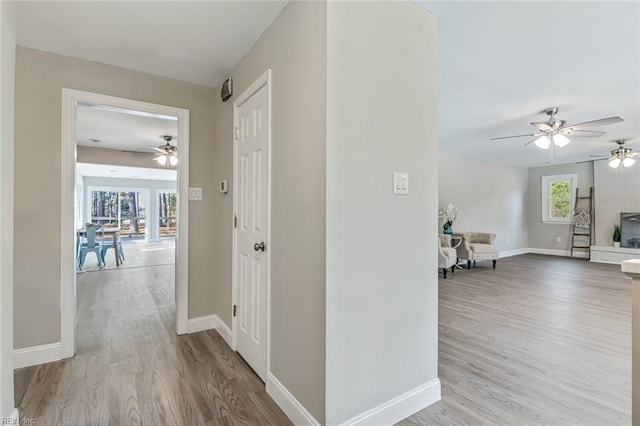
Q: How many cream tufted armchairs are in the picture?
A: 2